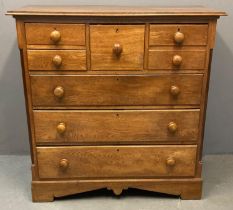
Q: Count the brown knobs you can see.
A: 11